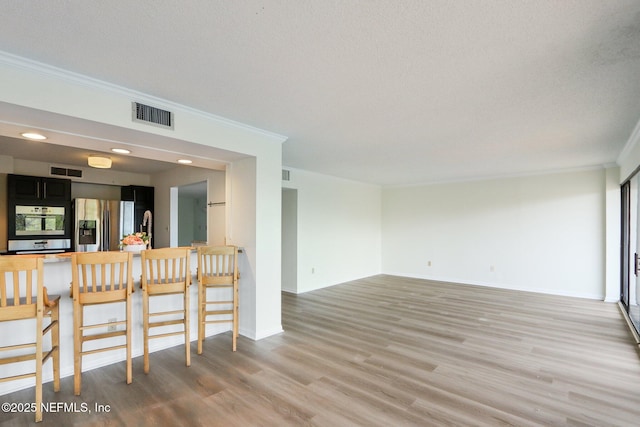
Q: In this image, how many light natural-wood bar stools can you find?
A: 4